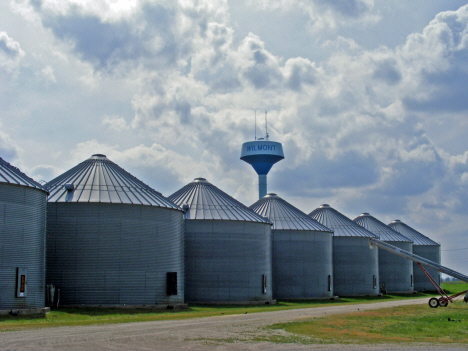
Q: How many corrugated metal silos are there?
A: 7